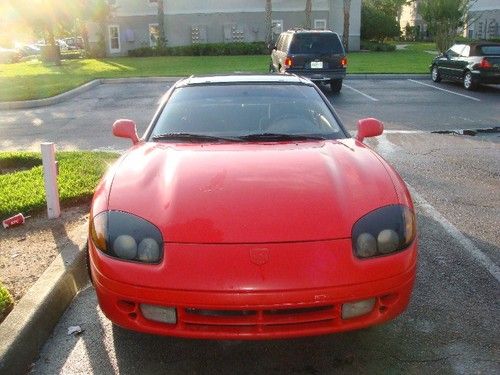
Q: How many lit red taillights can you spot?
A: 2